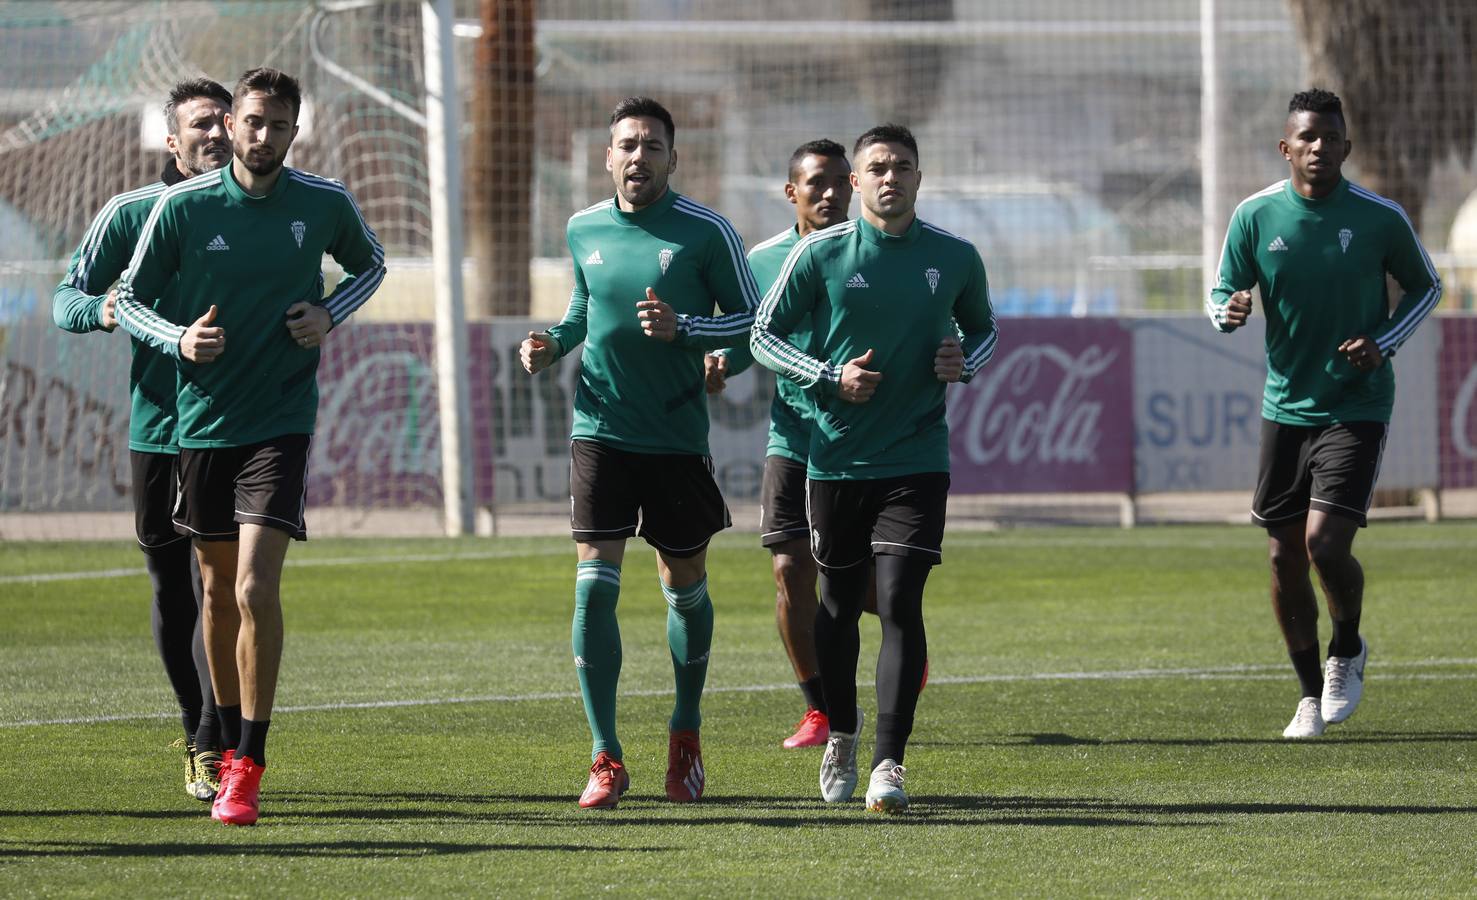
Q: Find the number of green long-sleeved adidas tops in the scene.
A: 6